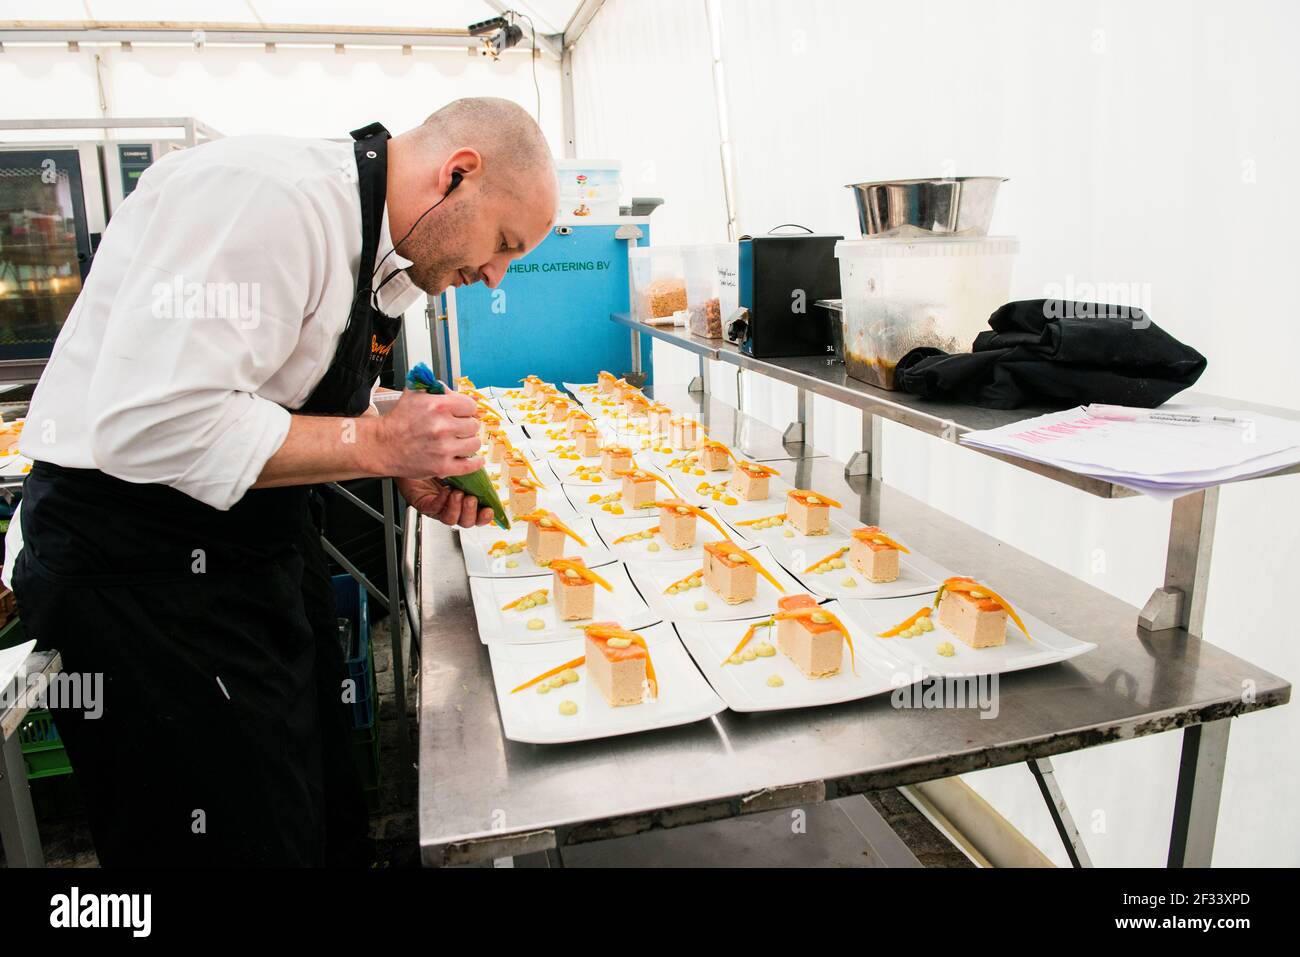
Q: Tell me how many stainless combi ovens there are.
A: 1